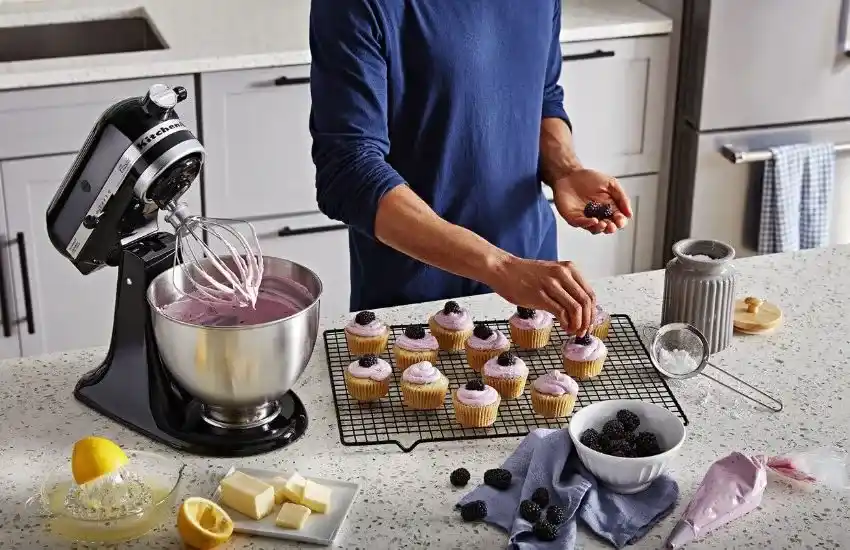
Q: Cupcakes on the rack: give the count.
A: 12